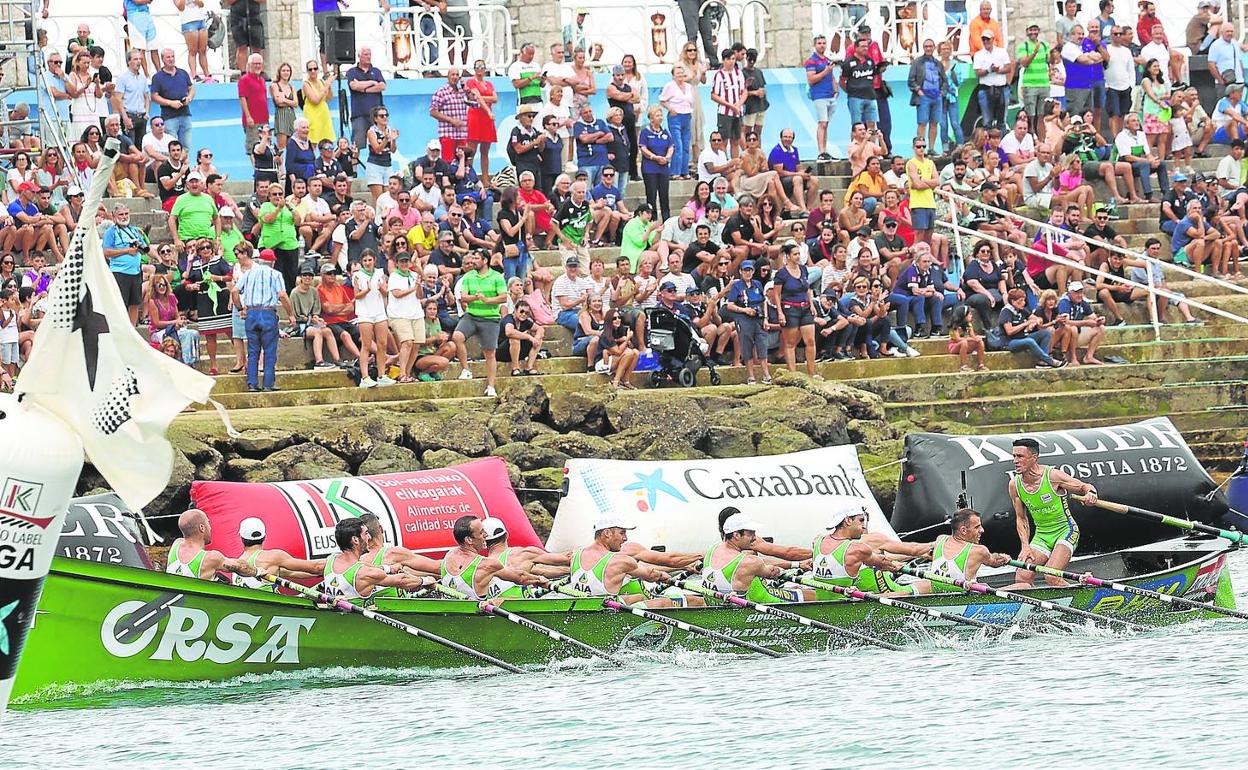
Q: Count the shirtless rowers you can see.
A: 0